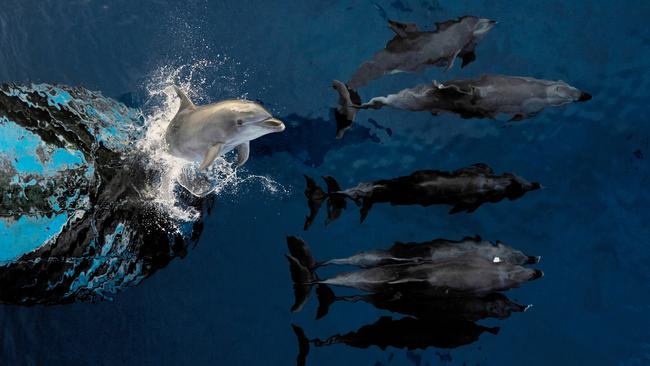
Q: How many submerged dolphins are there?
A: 7